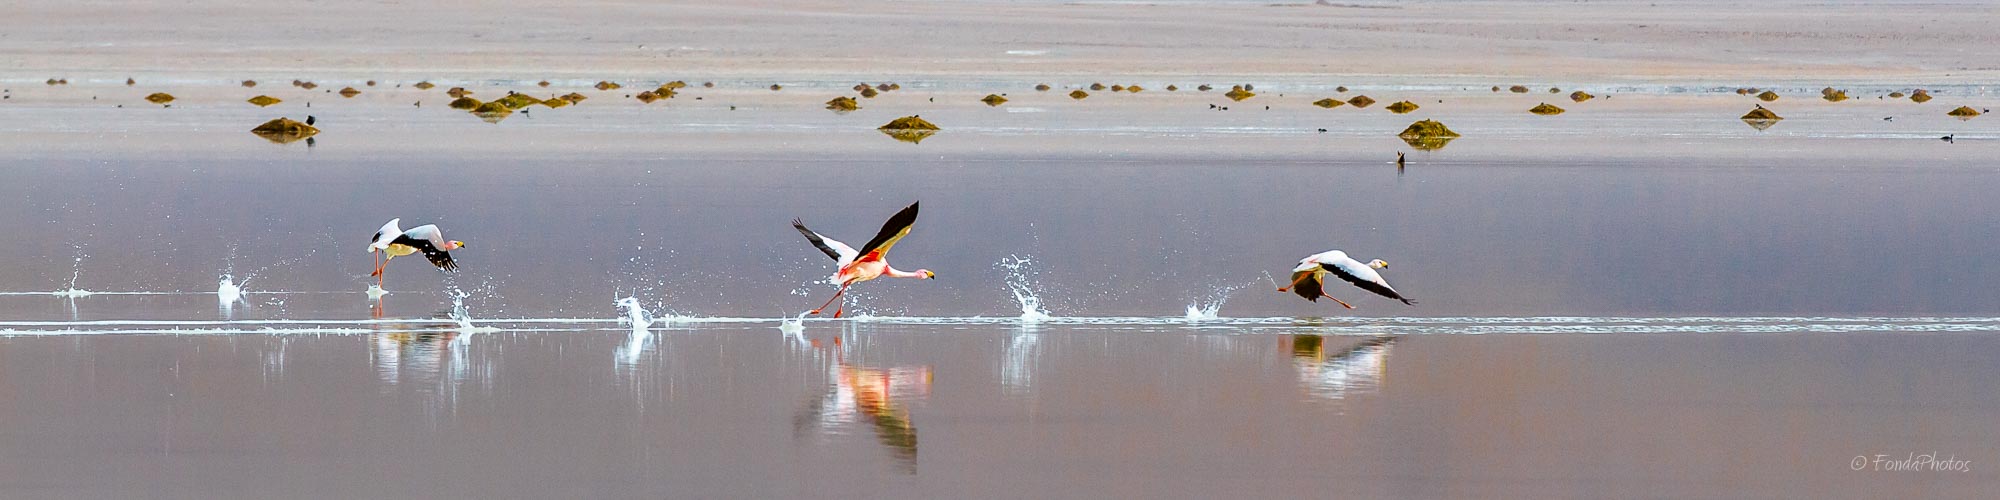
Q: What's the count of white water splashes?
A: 8